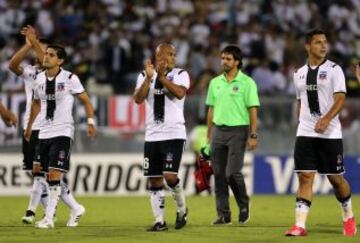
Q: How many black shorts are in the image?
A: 4